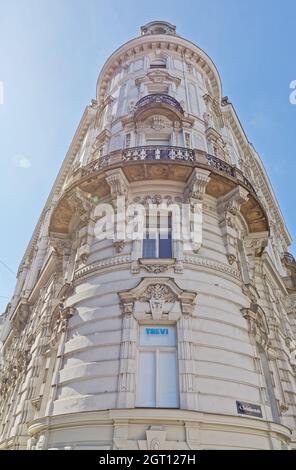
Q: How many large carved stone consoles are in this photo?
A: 6